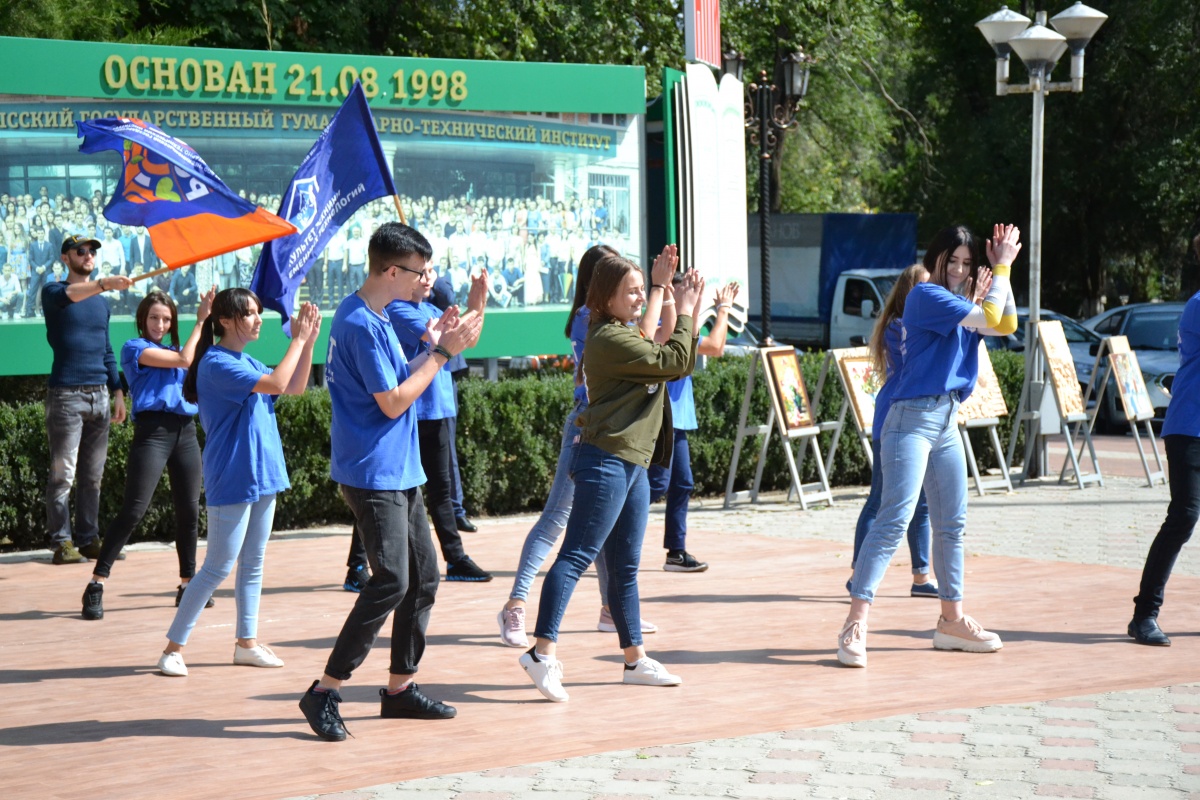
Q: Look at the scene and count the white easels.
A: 5